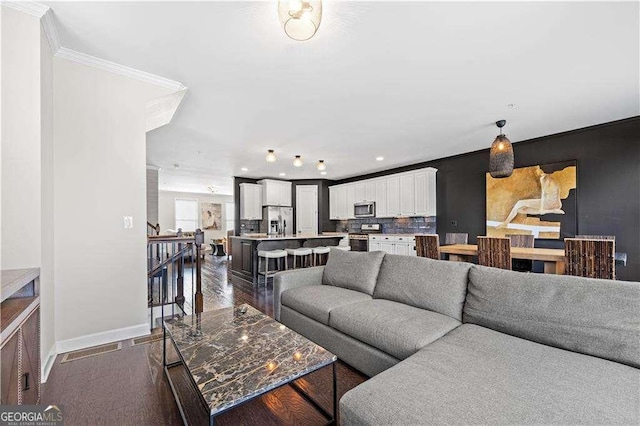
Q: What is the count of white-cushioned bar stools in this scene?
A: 4